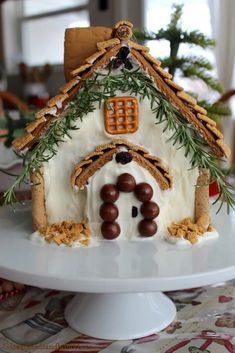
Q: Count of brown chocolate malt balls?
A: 7